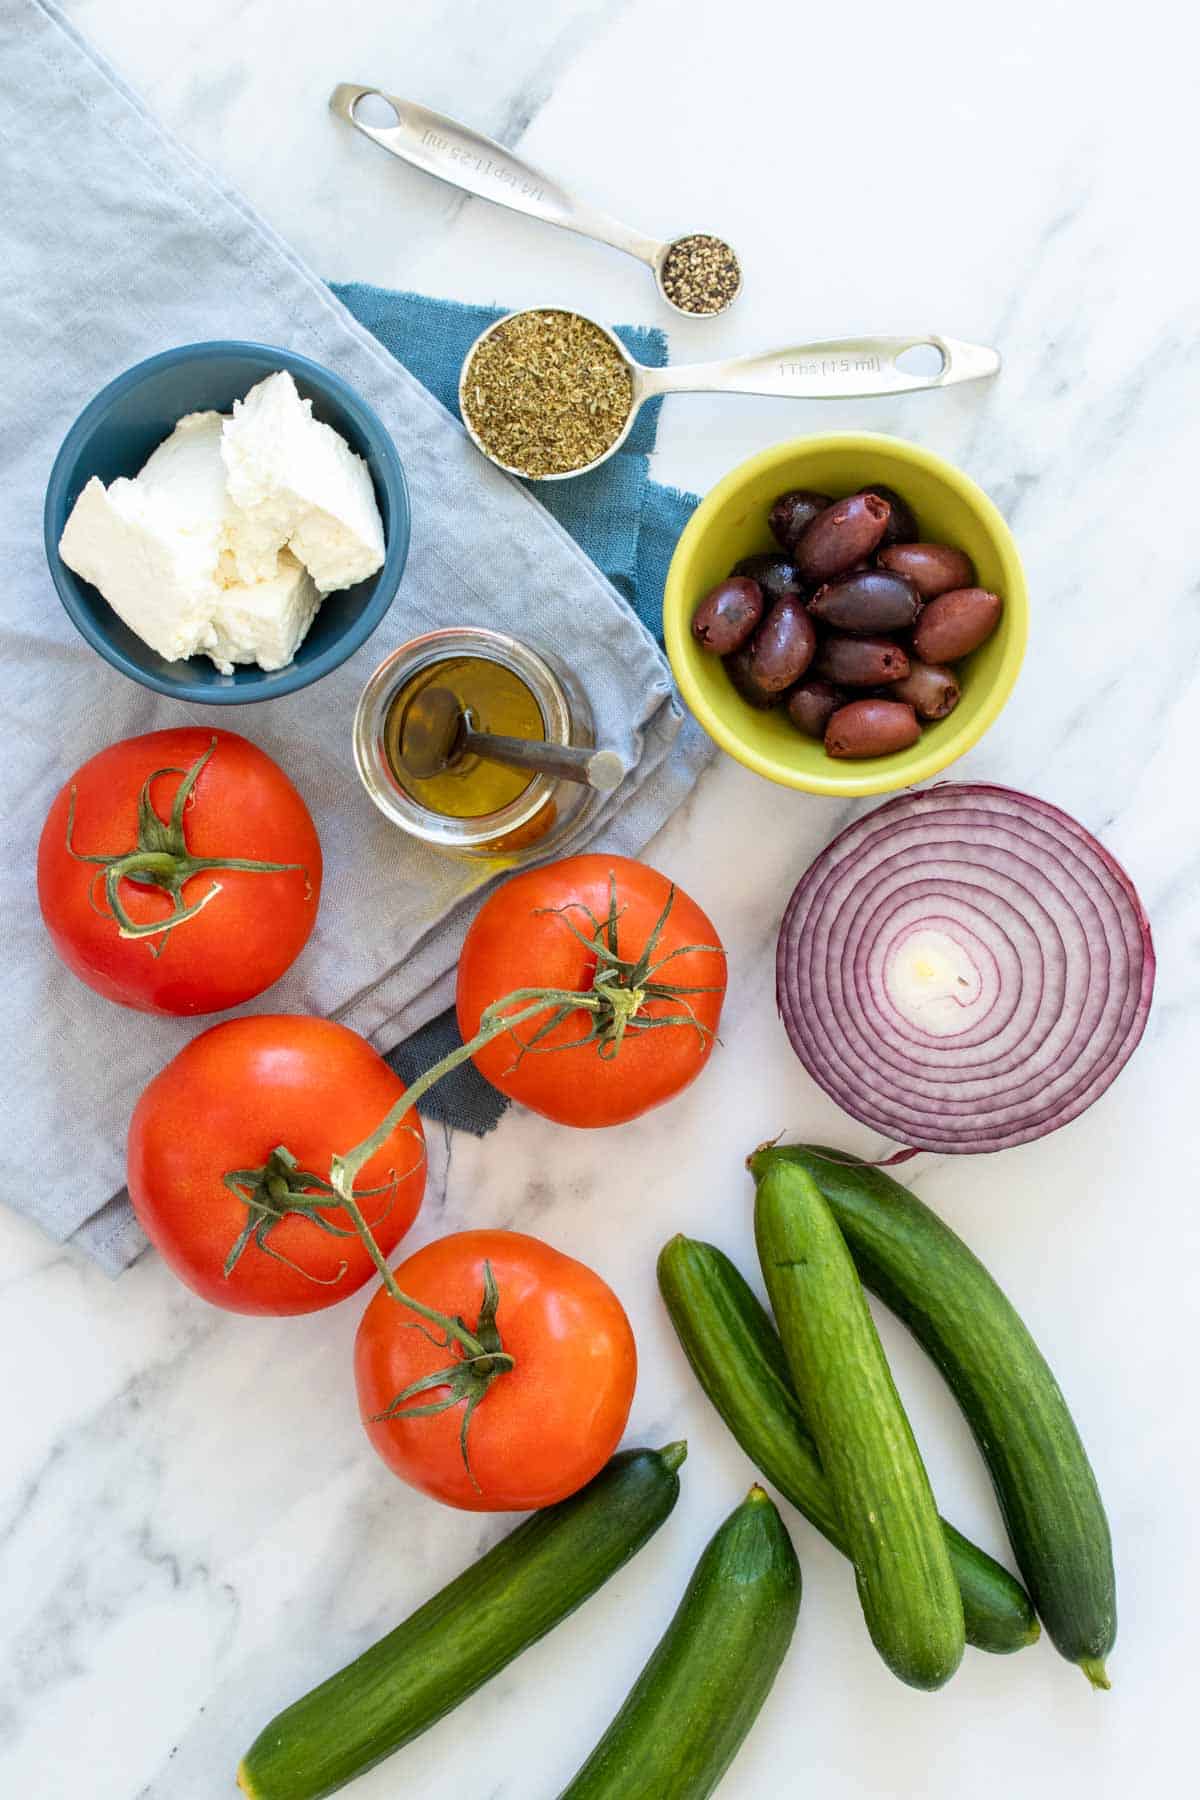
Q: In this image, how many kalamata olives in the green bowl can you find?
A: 14